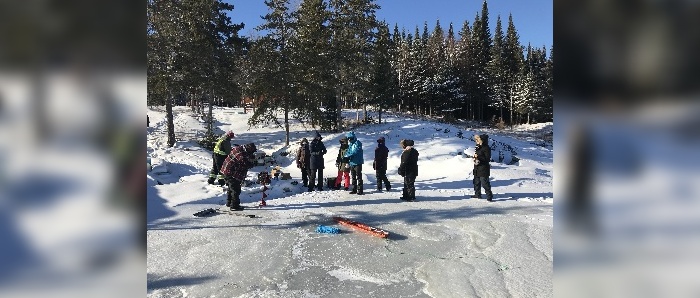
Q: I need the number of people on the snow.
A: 9